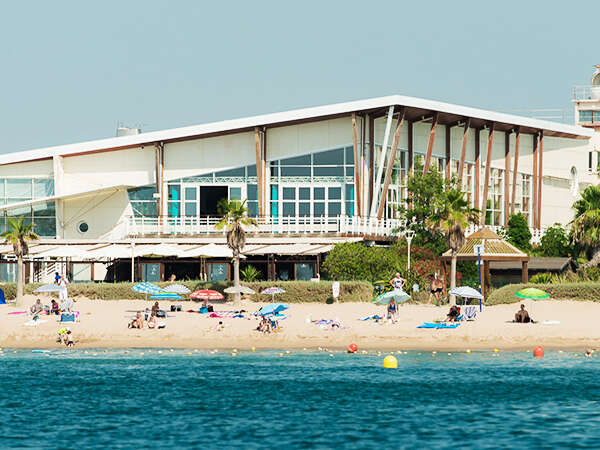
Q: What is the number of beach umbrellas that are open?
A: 11